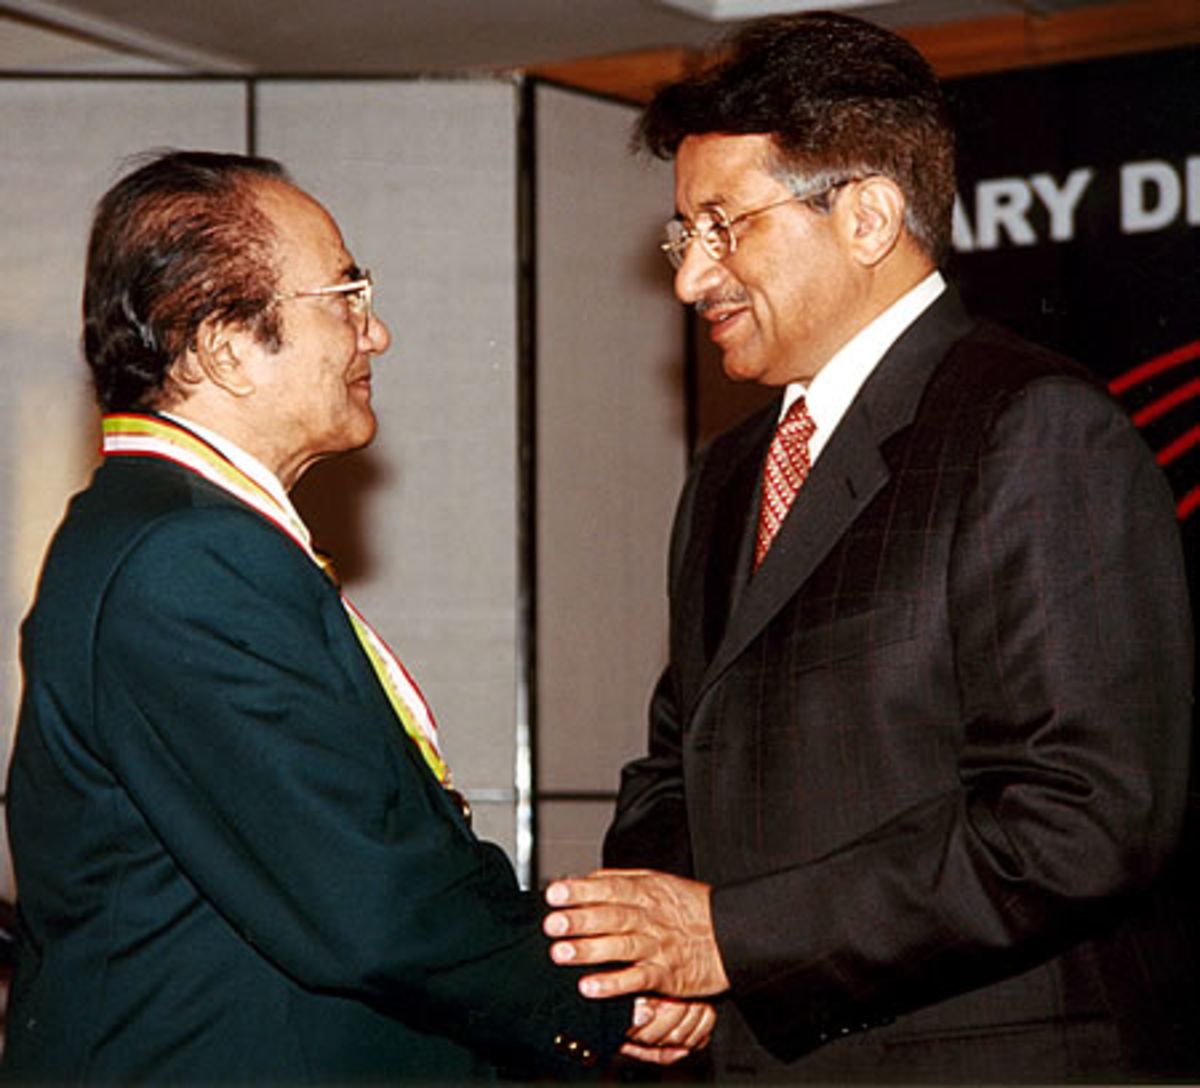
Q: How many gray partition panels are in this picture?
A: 3